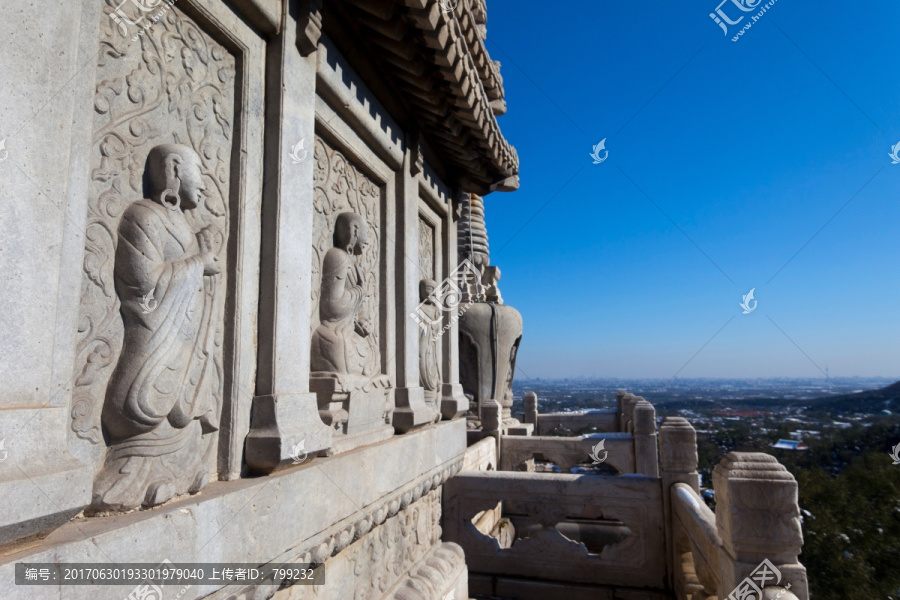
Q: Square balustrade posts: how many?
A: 8